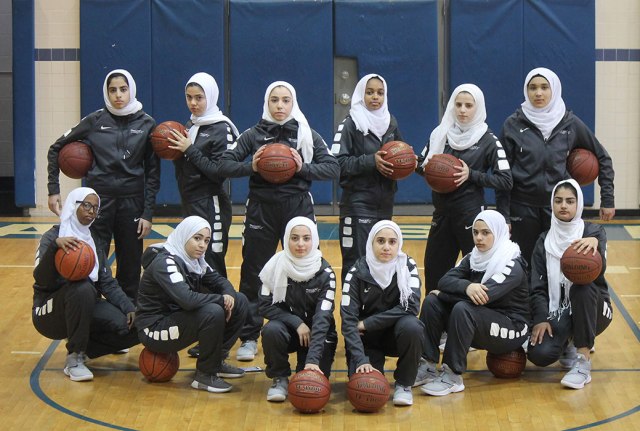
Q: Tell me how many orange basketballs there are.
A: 12